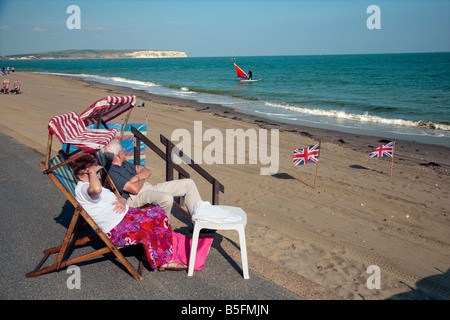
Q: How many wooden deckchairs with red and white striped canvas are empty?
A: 0